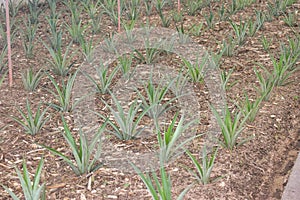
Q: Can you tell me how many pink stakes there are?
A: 3